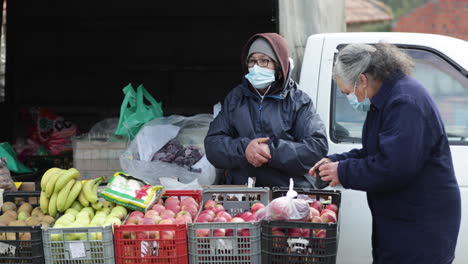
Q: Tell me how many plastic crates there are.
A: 5